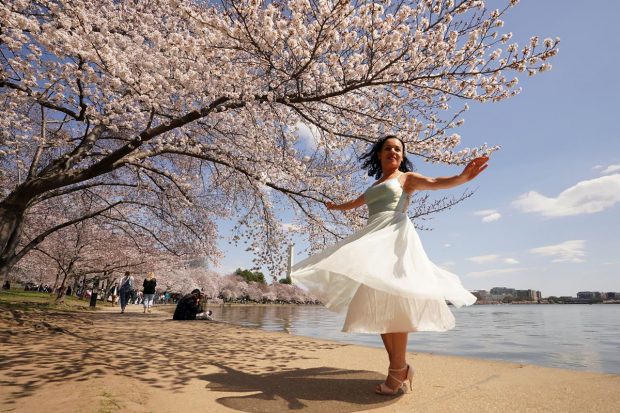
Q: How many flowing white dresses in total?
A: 1